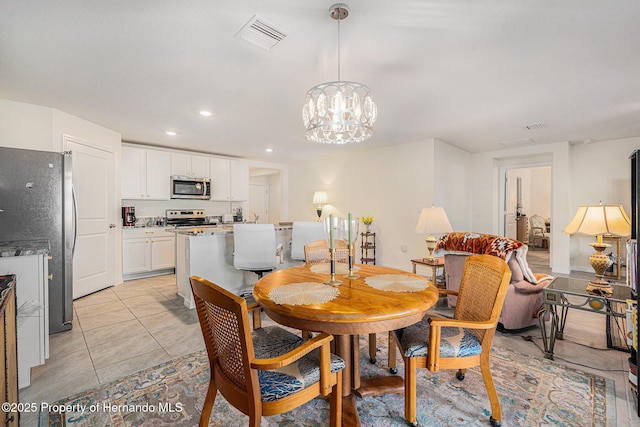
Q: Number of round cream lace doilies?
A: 3